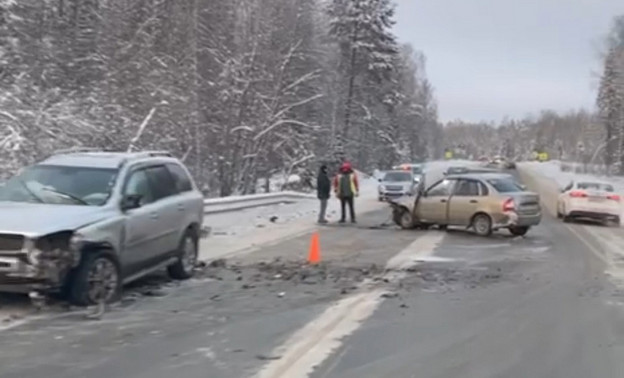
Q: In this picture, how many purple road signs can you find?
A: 0